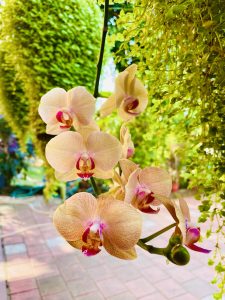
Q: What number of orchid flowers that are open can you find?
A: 7